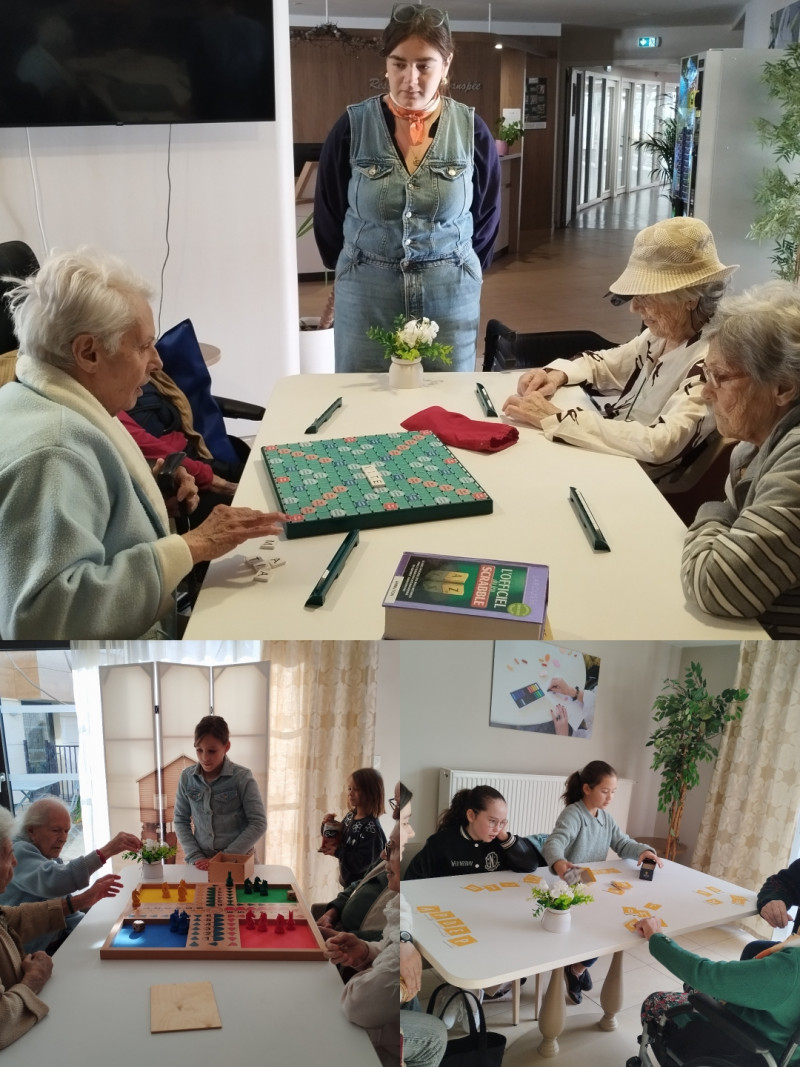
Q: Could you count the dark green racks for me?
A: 4